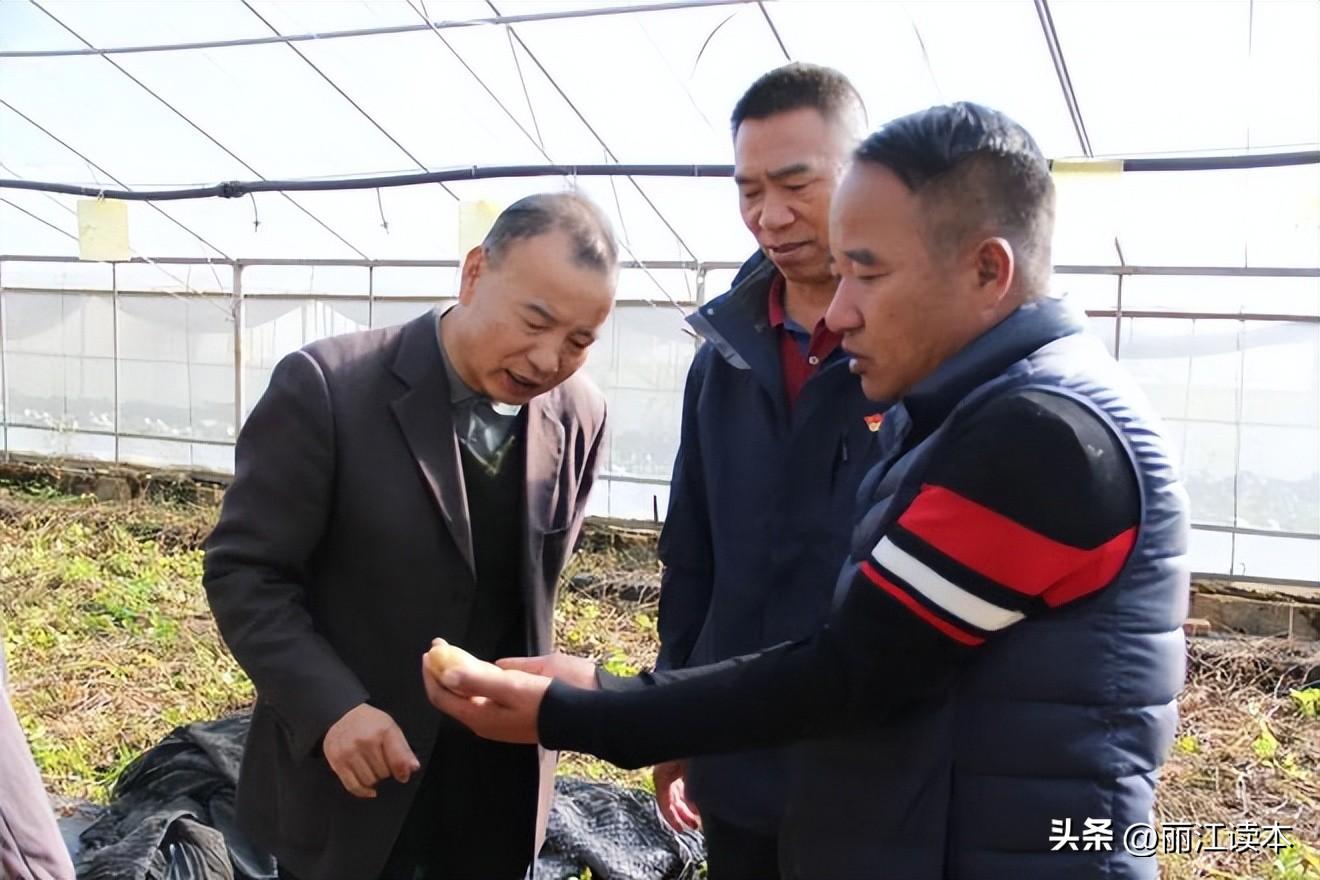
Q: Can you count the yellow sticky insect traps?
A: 3